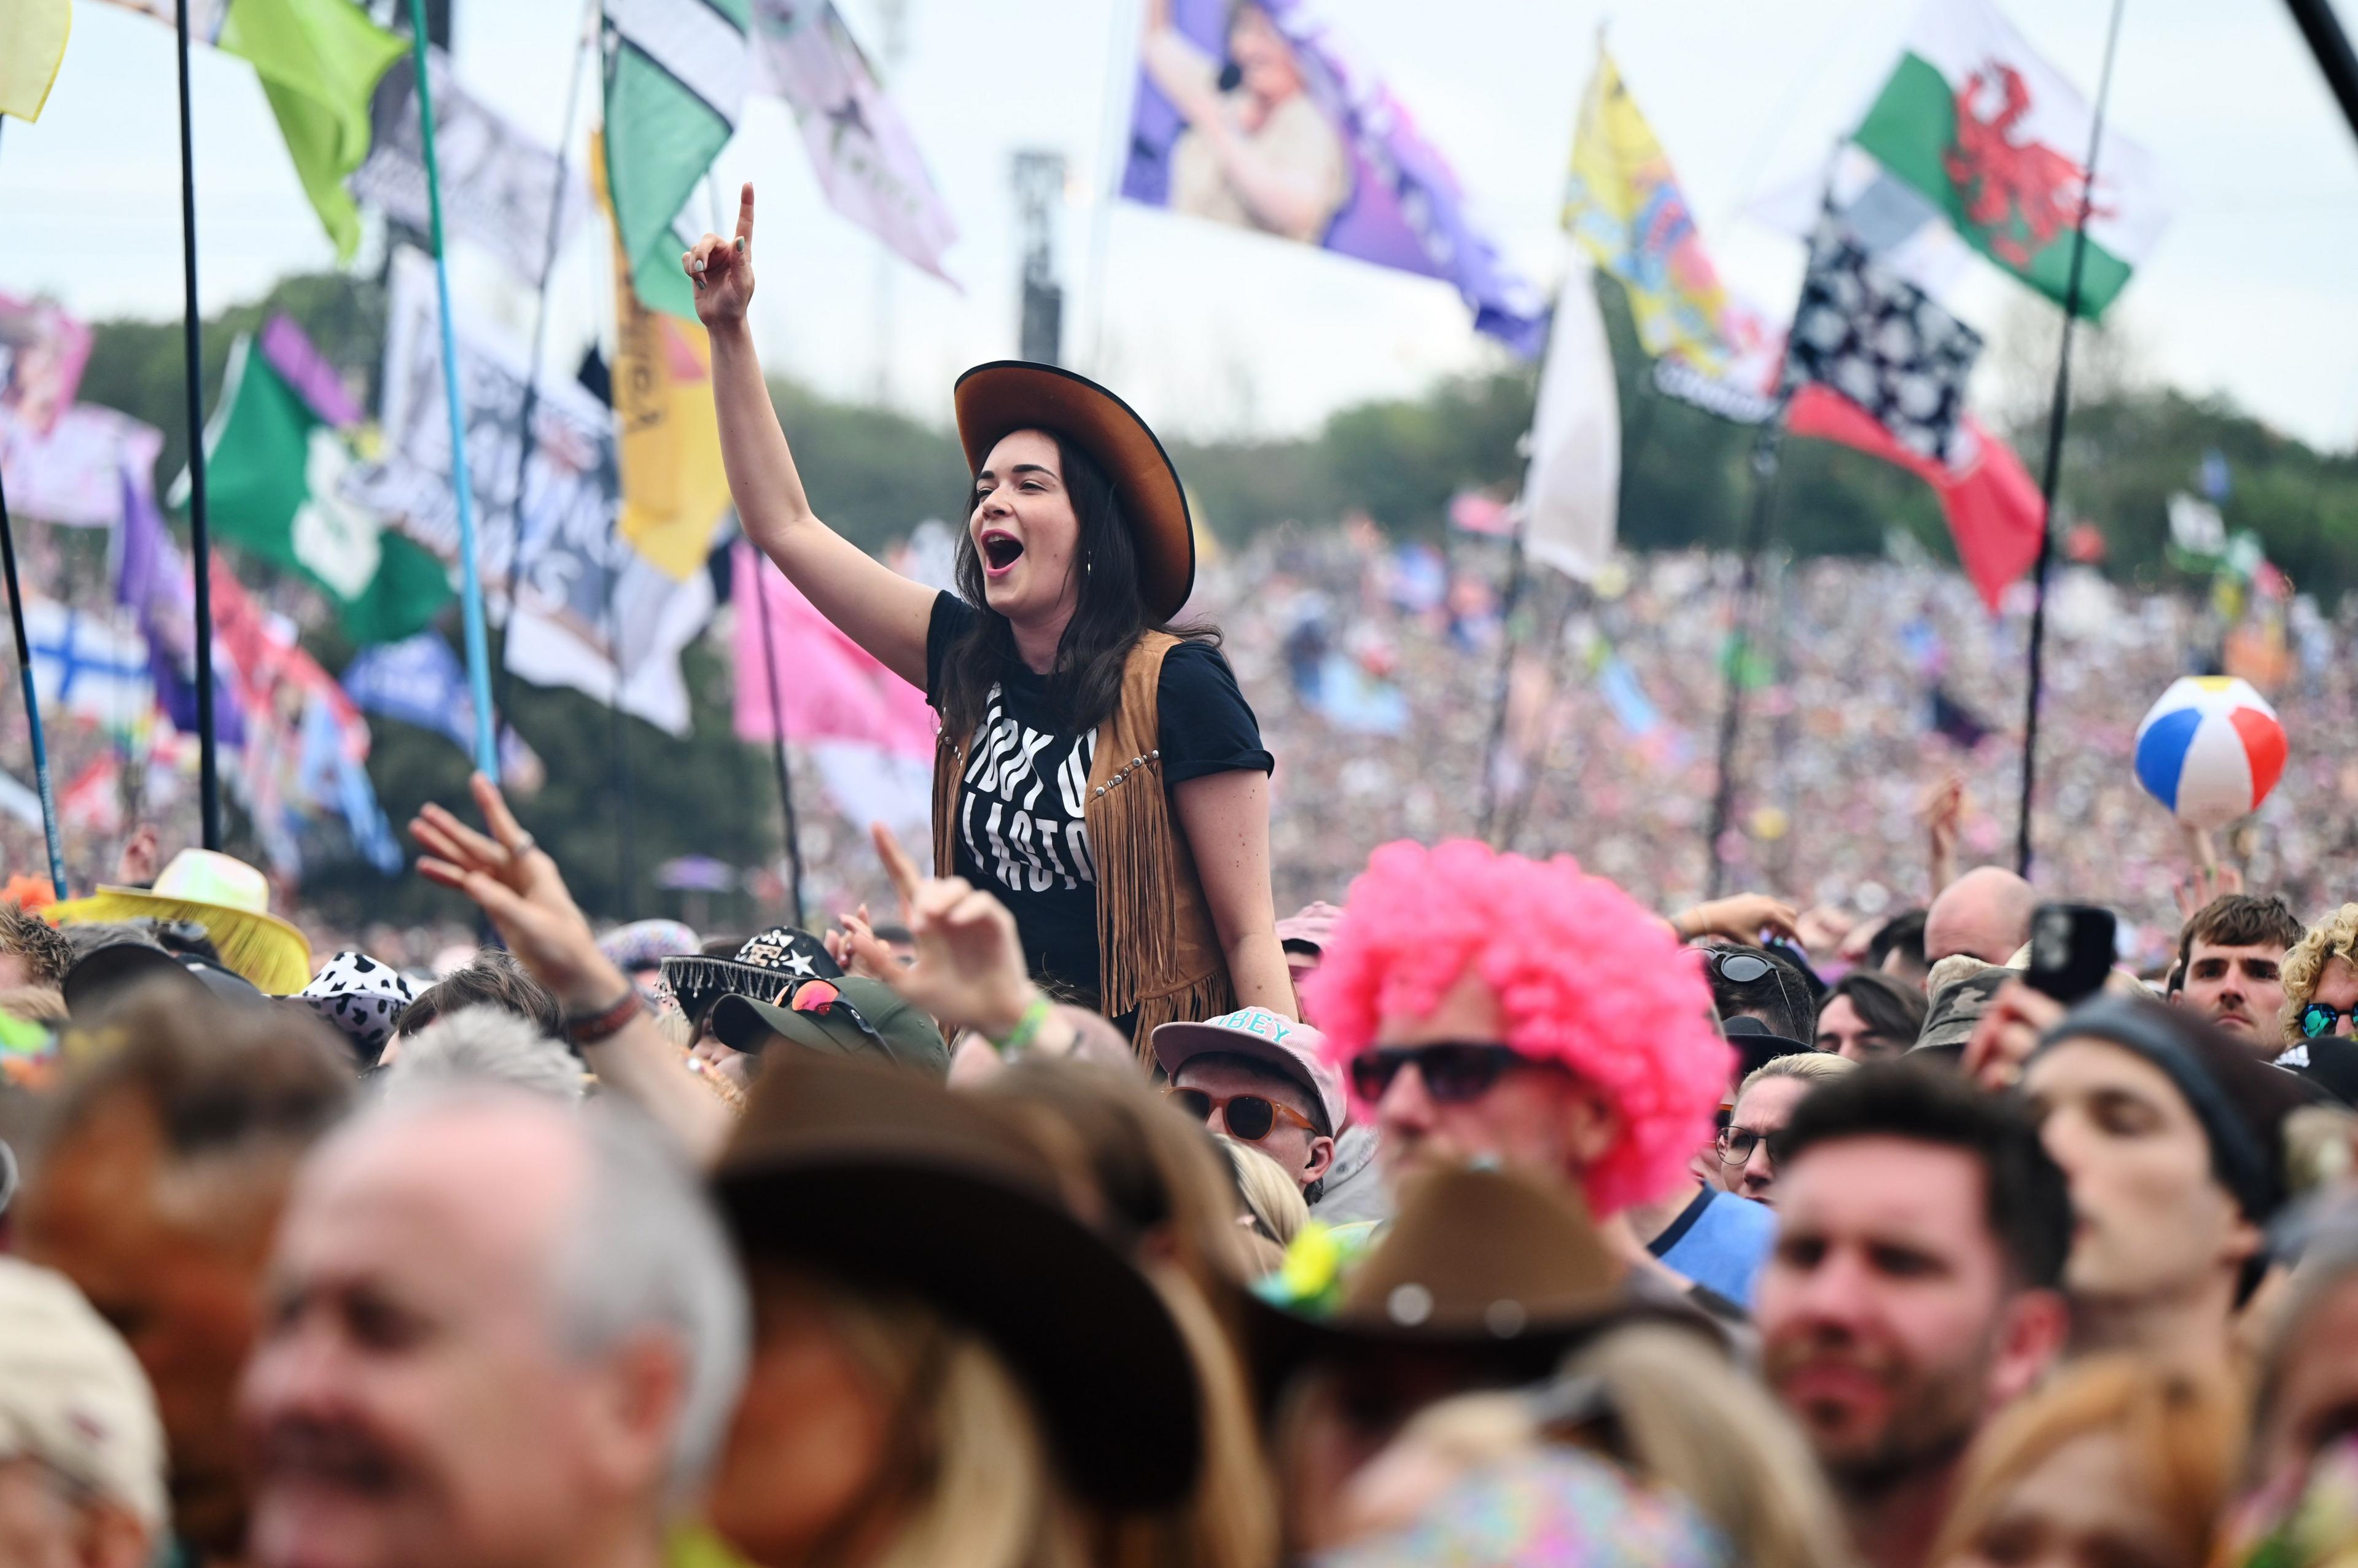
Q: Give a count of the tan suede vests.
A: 1